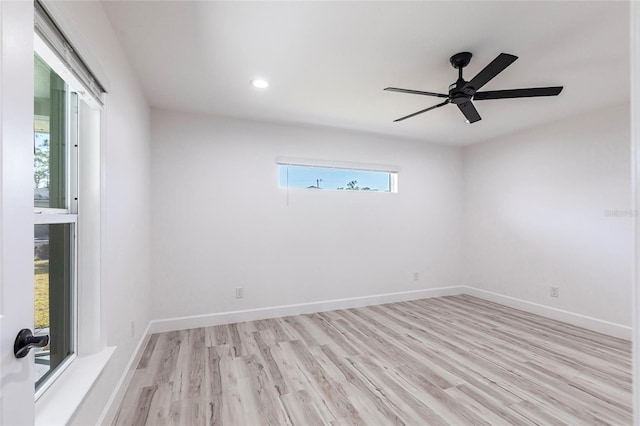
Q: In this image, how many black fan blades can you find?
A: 5